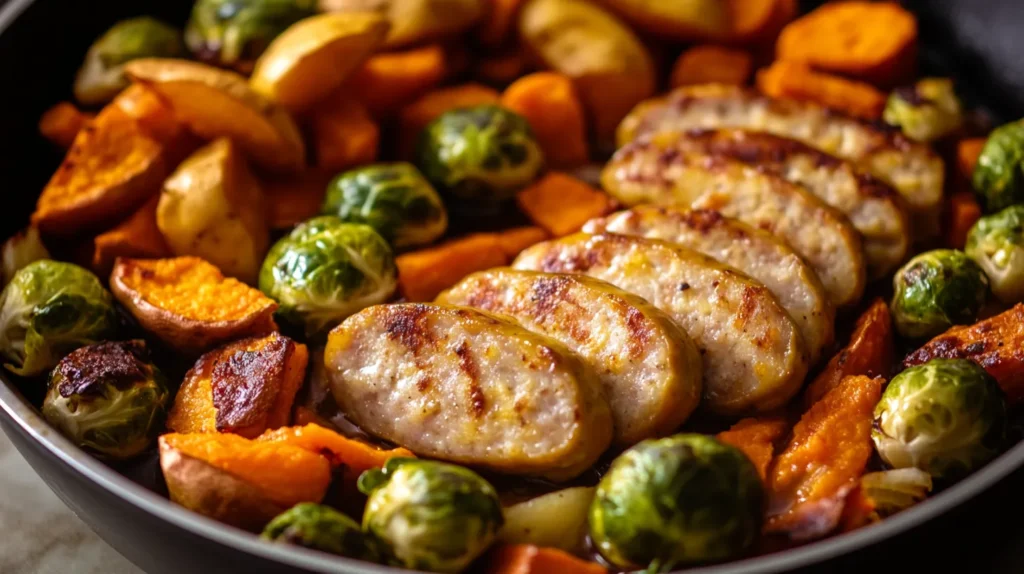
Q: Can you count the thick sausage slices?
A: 7